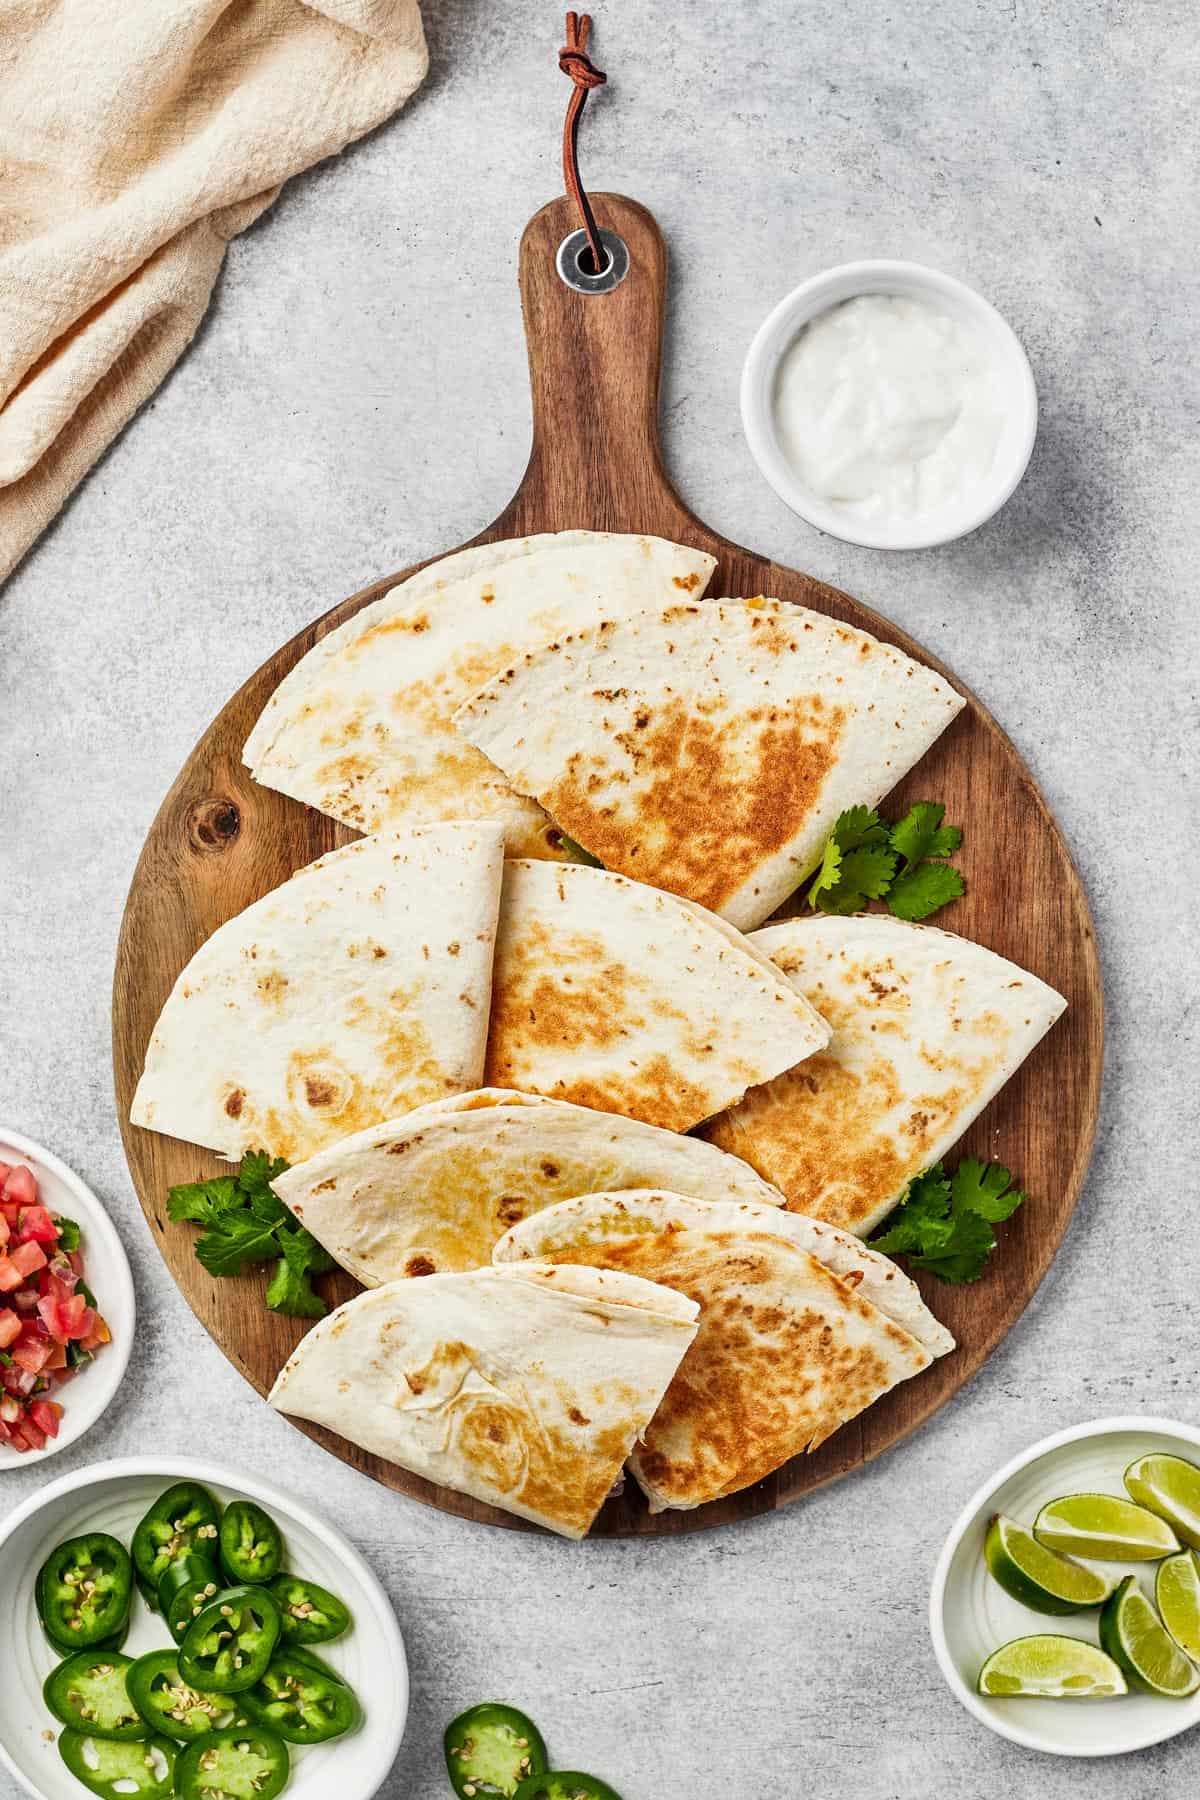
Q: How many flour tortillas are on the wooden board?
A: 8